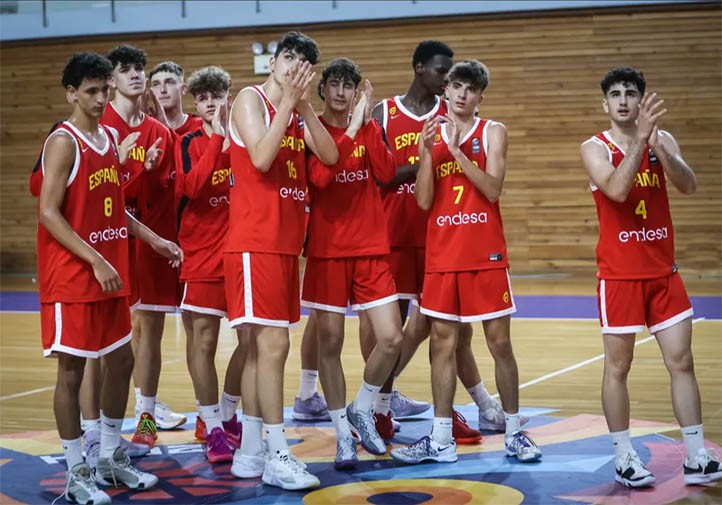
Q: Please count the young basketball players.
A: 9